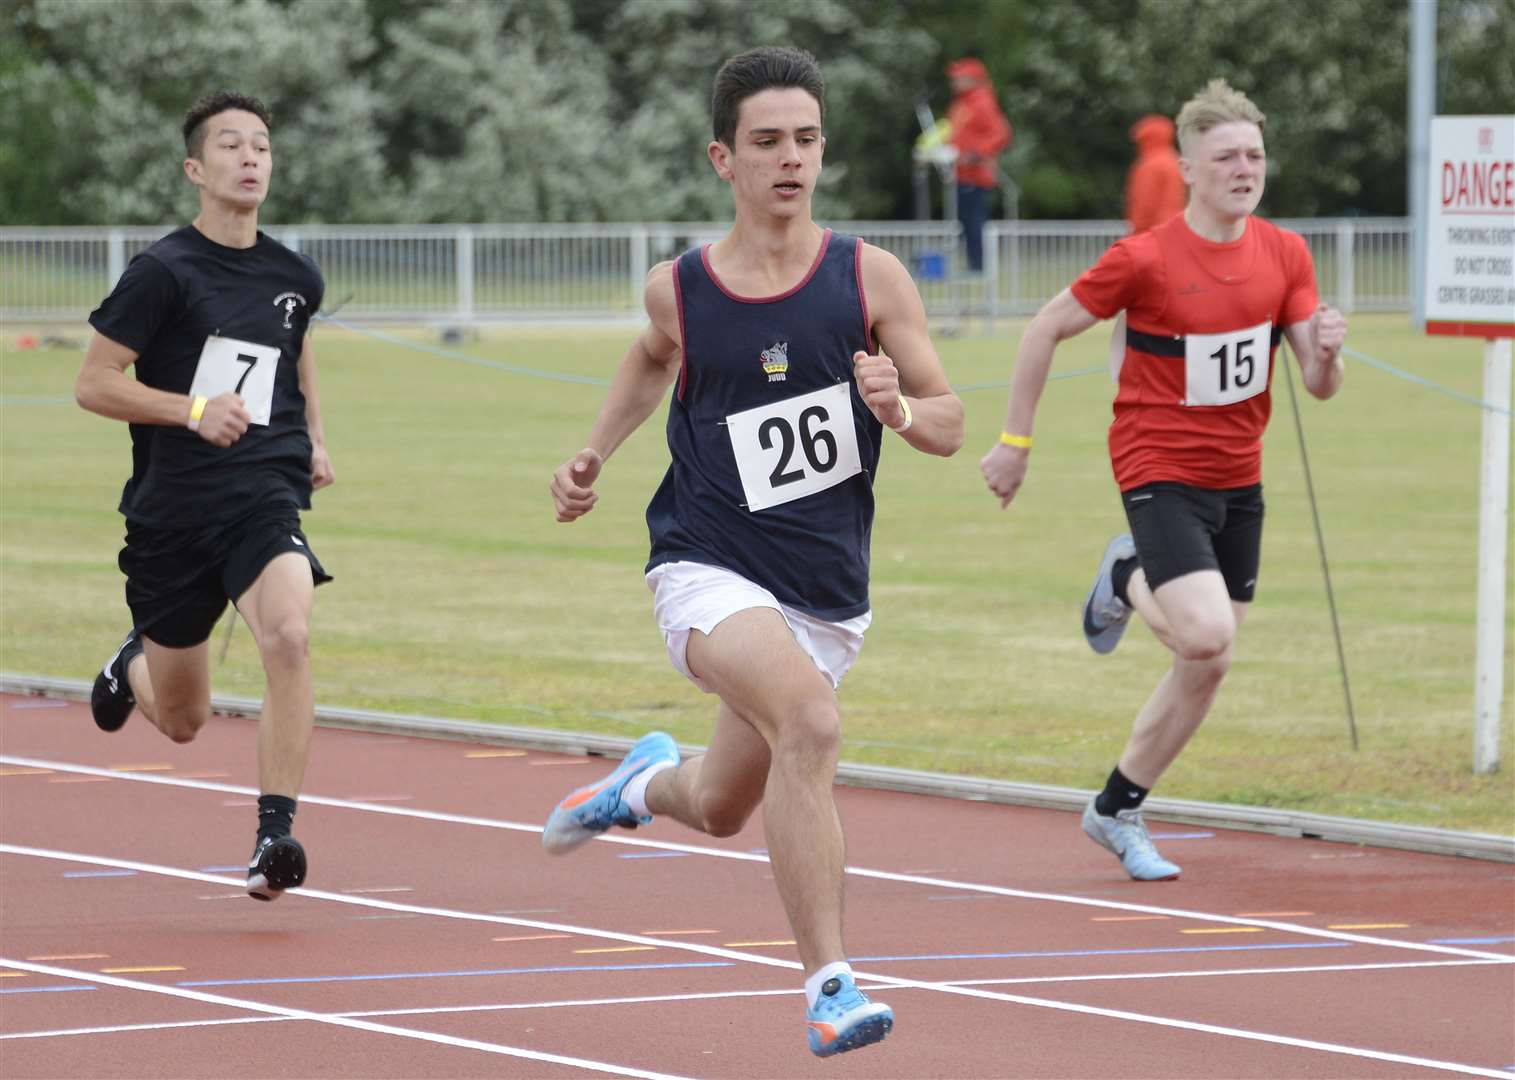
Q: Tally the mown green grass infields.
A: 1